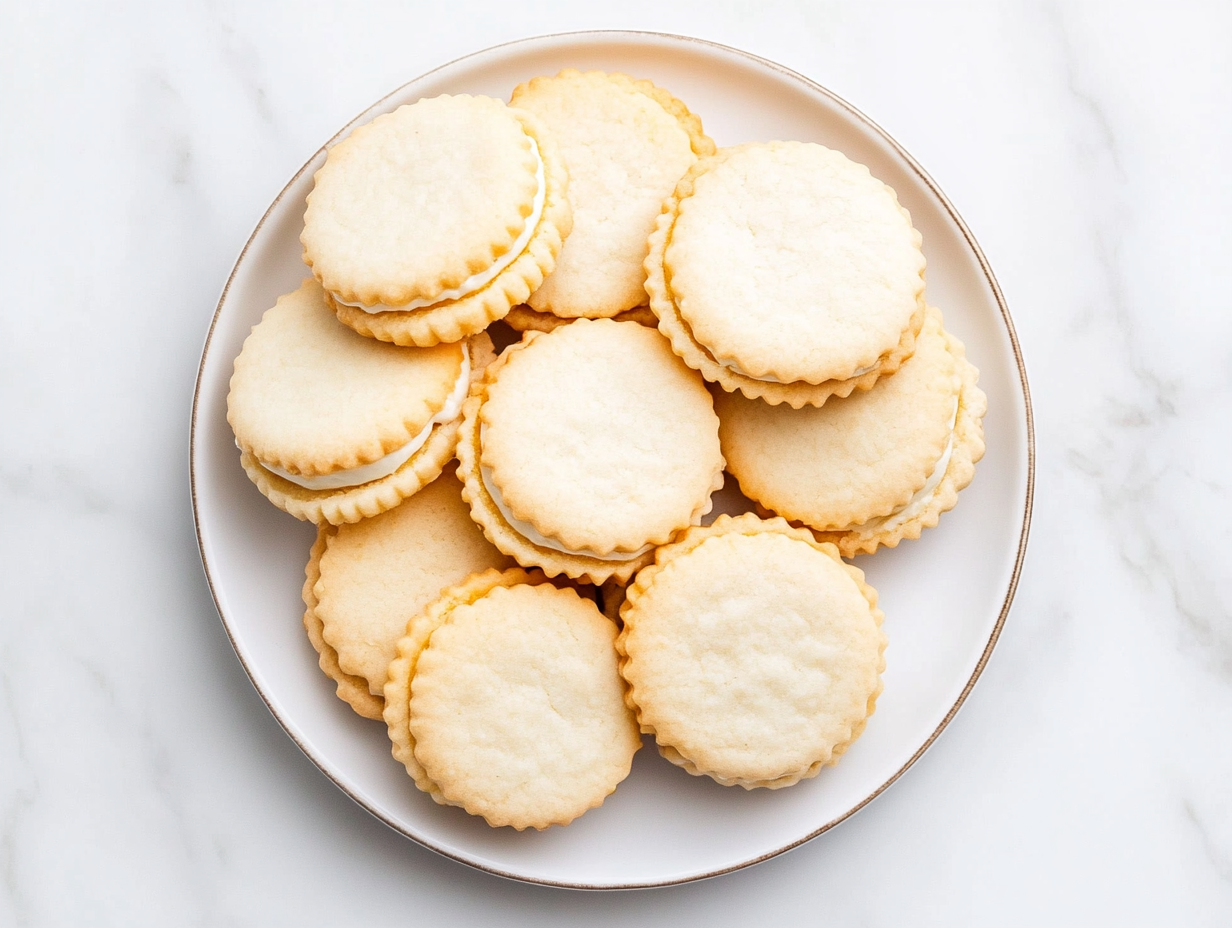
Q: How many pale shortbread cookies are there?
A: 9